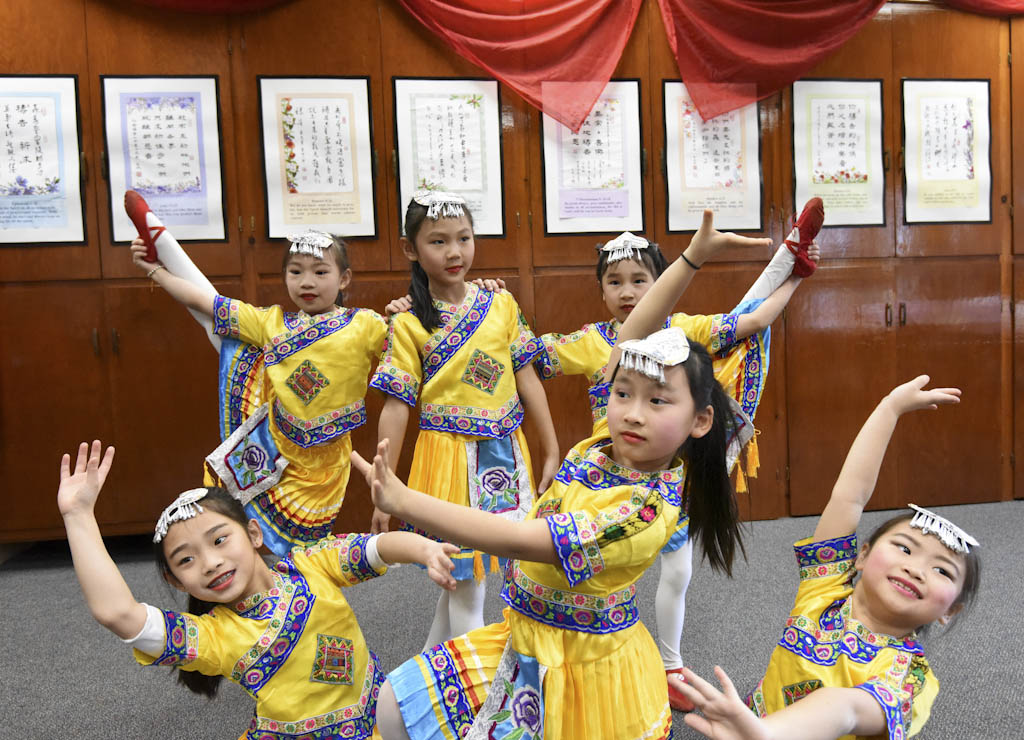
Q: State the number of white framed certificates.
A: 8